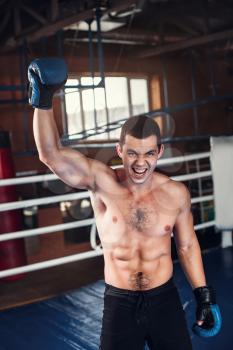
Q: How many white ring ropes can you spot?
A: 4